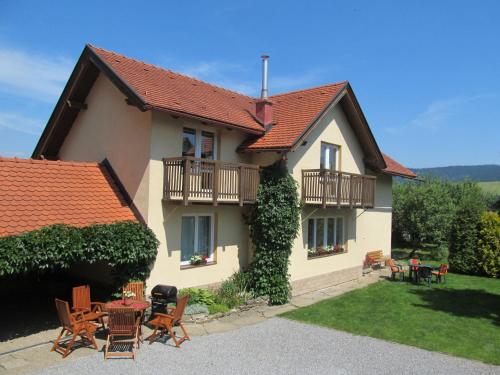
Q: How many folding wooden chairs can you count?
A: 5